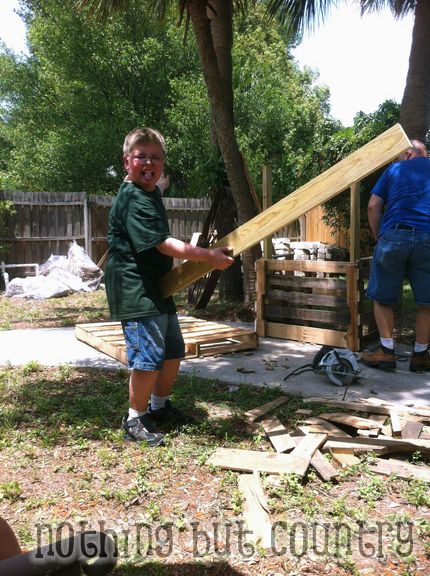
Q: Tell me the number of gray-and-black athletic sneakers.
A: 2